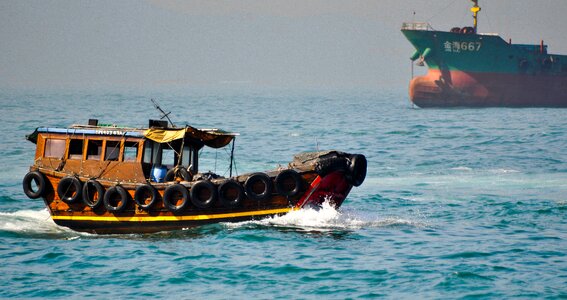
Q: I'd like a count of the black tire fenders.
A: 11